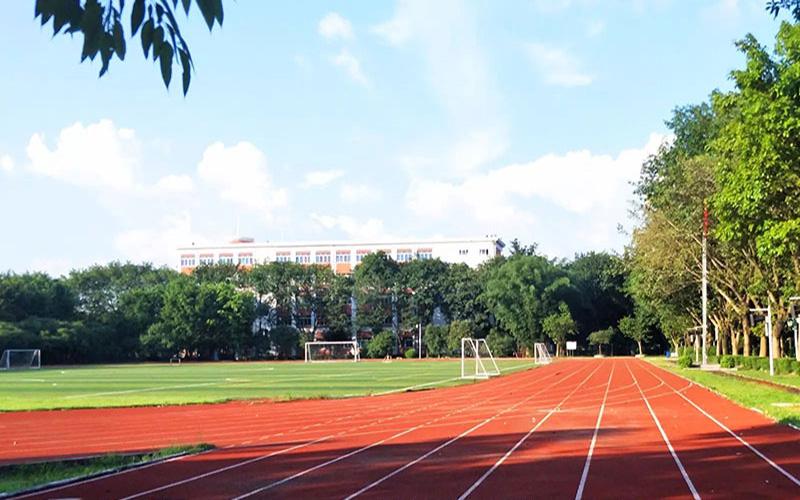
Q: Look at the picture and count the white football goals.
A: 4